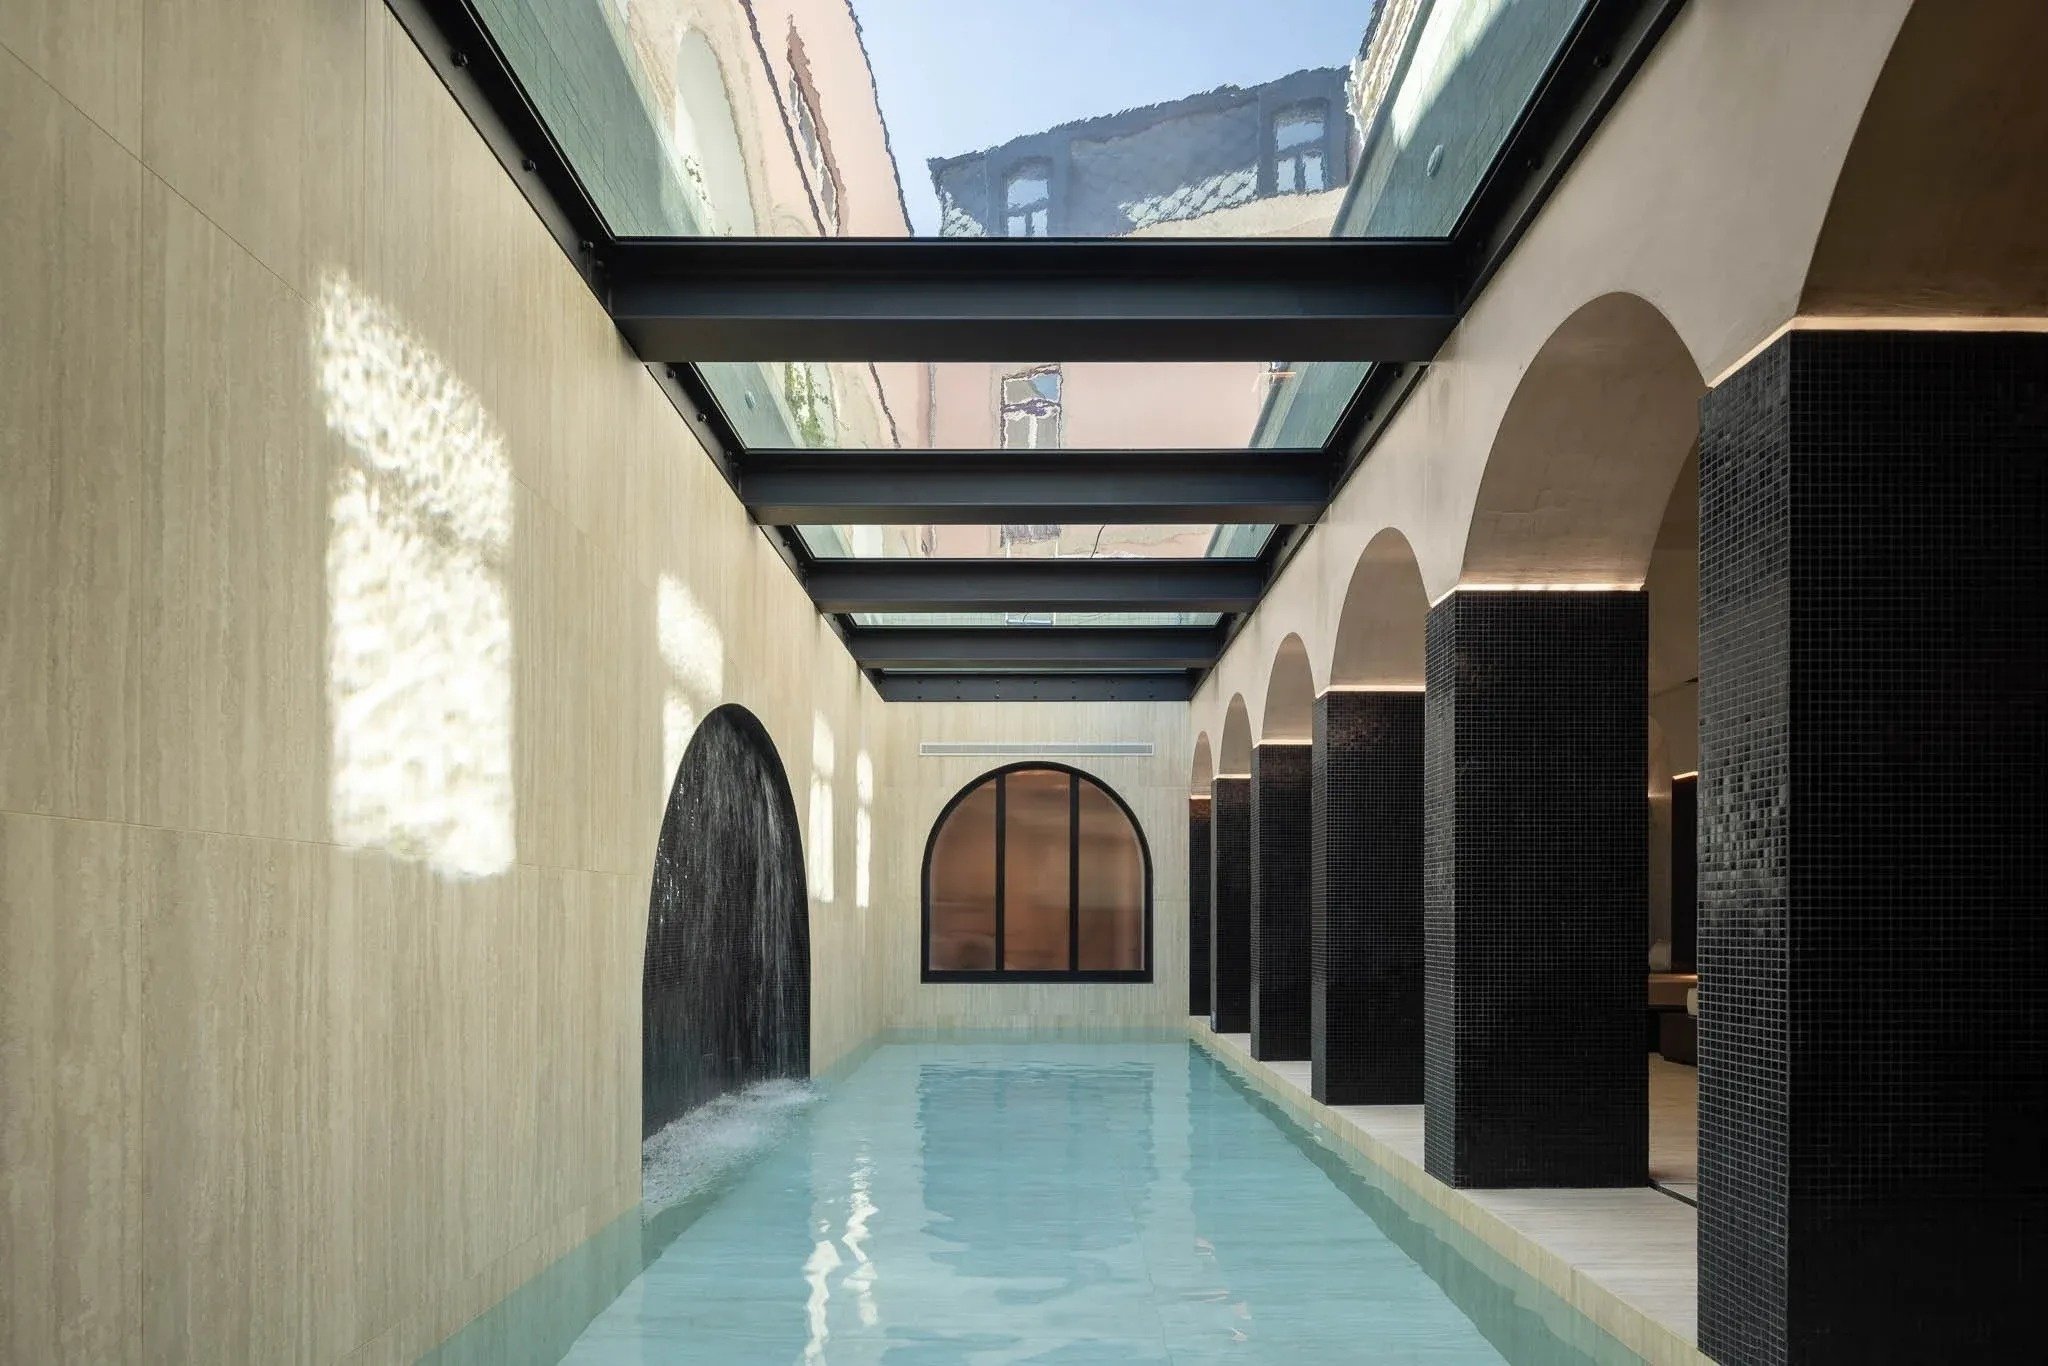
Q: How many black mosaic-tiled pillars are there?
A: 6